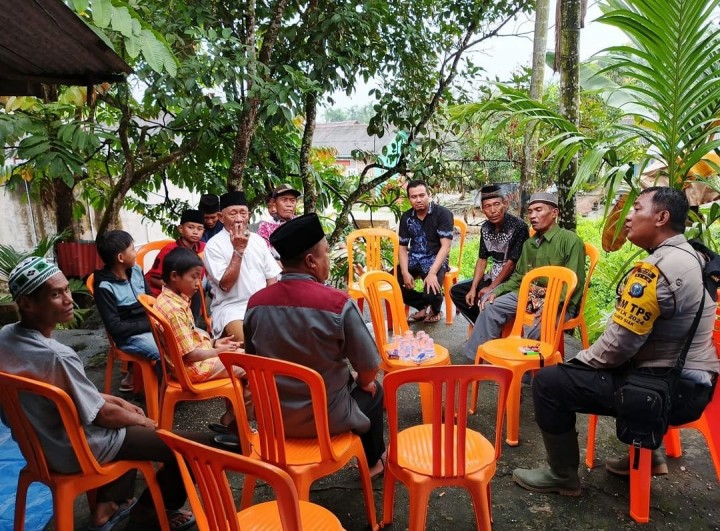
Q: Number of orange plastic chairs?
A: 15